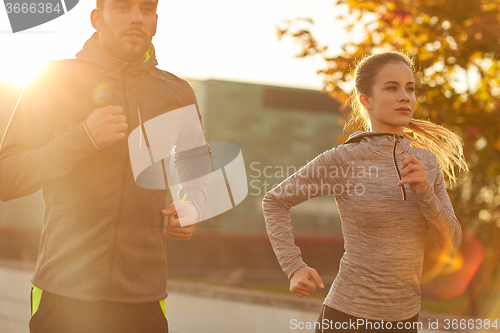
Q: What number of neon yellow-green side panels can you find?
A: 2